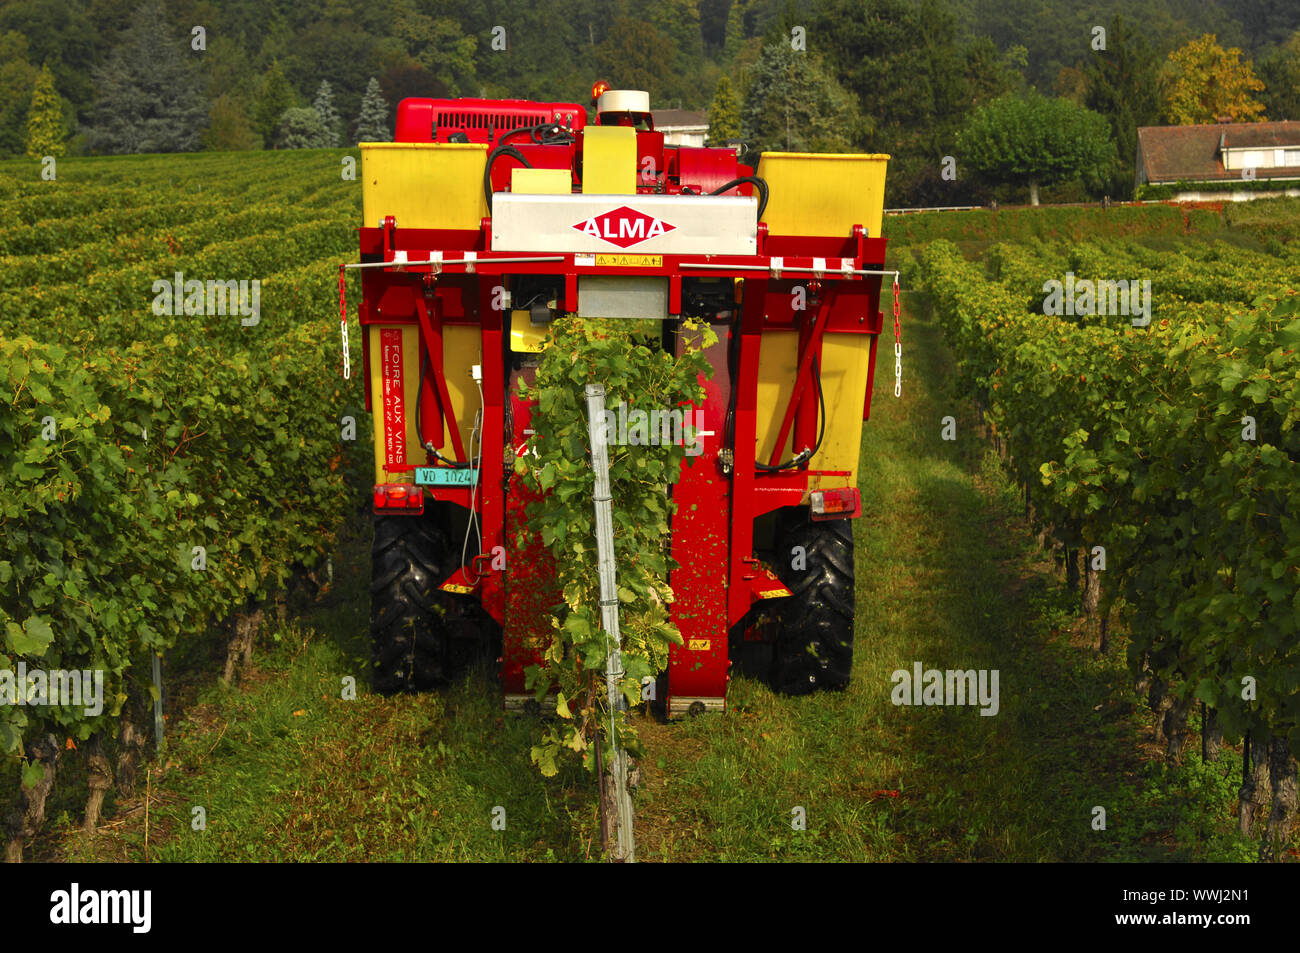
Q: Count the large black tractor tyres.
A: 2